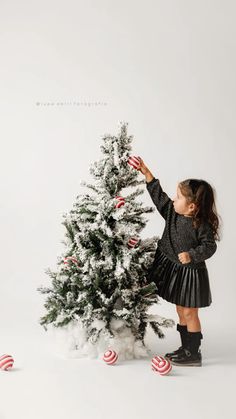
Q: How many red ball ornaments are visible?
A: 7